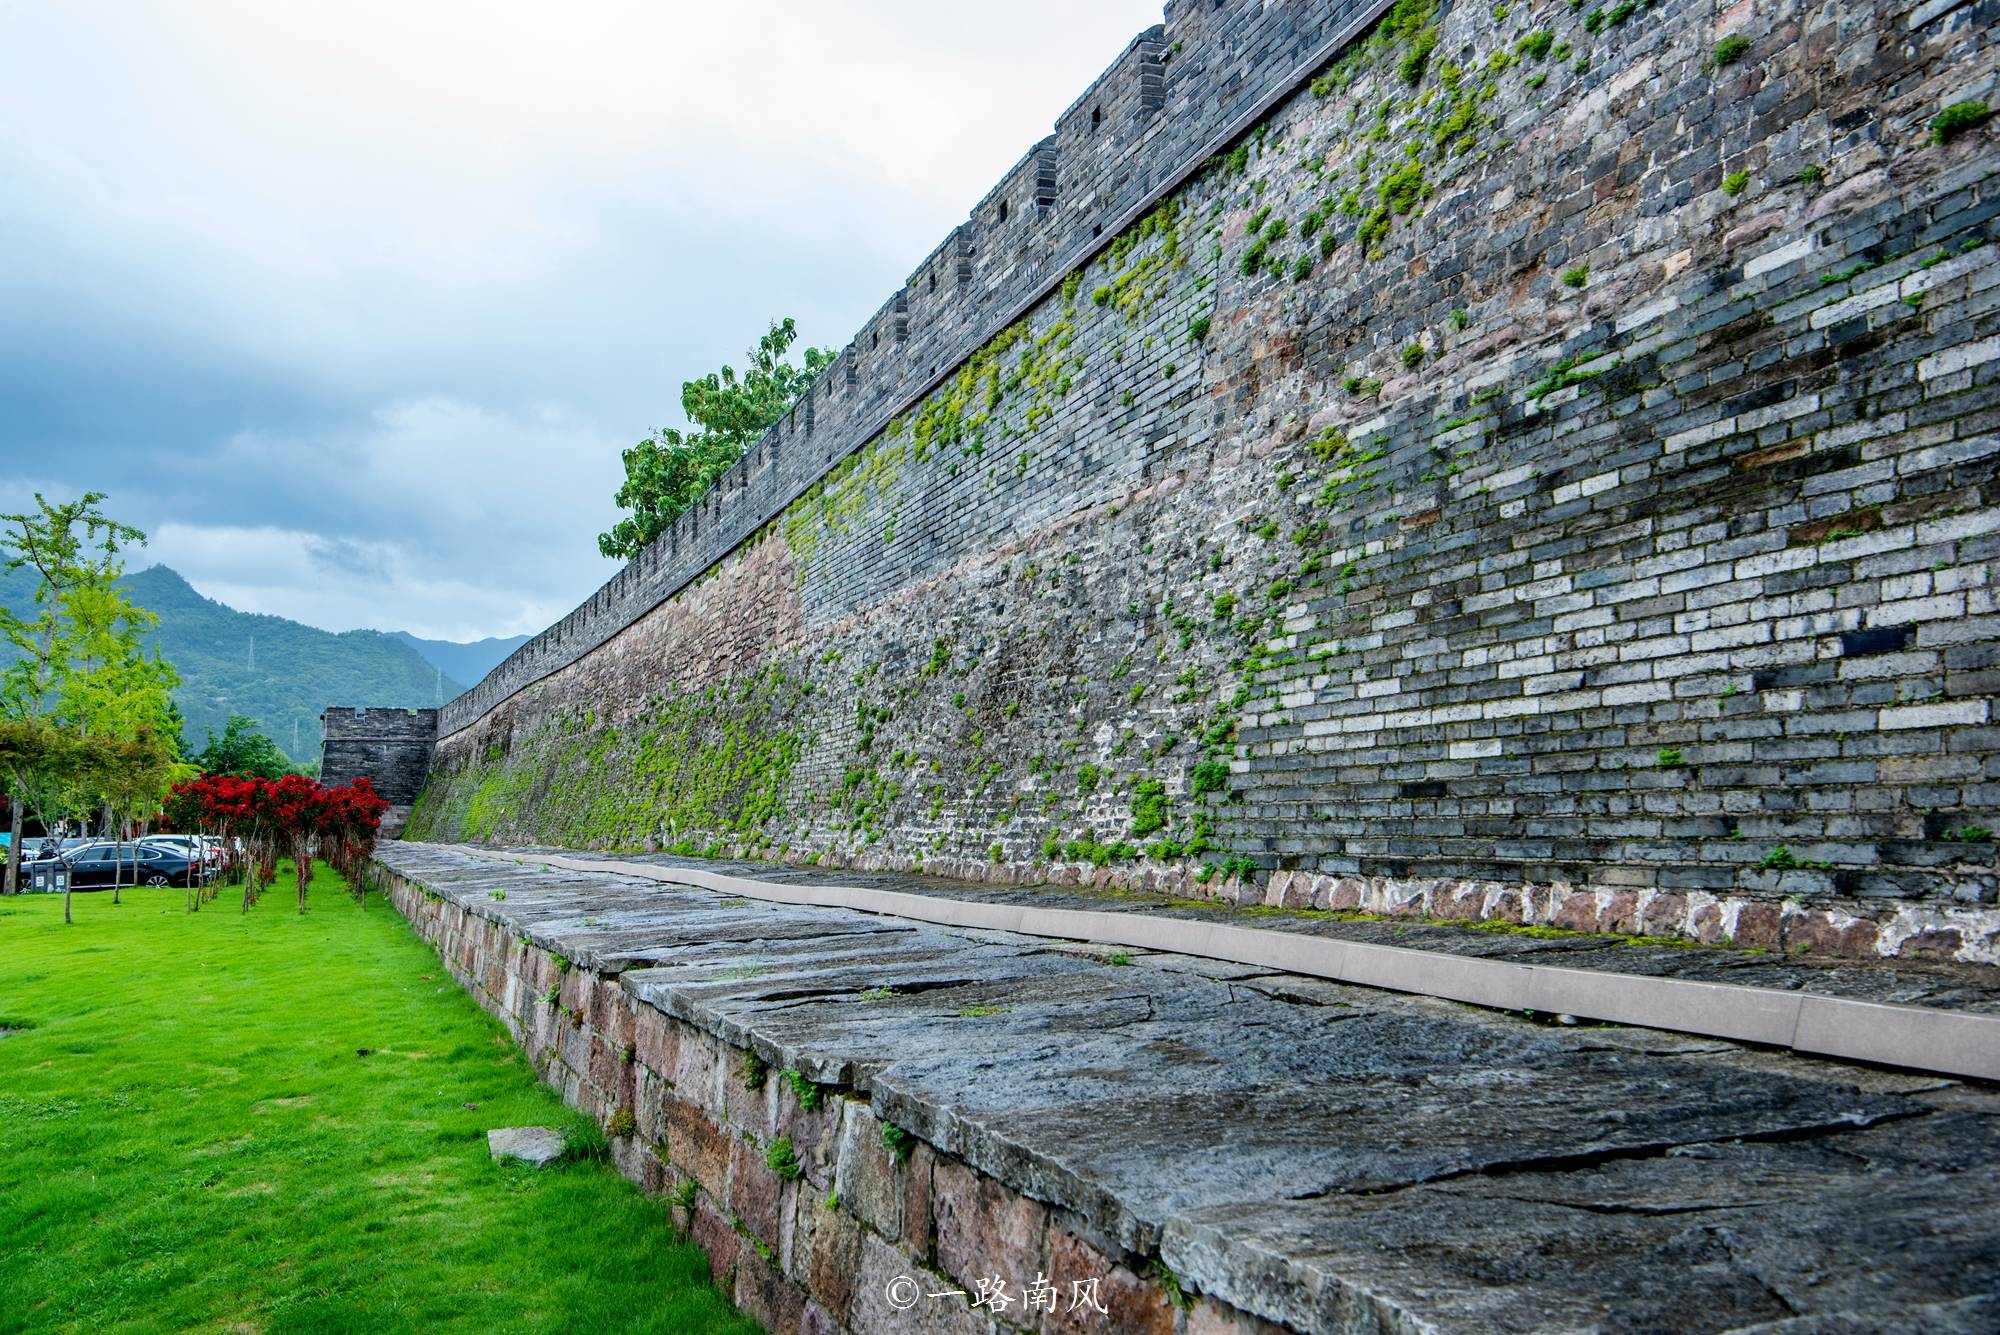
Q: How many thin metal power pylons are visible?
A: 3